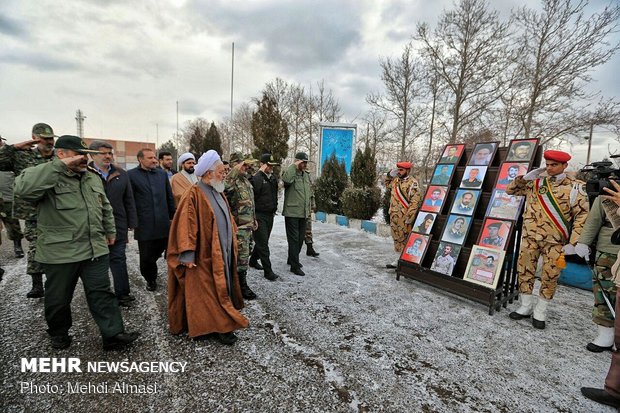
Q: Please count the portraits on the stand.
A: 15